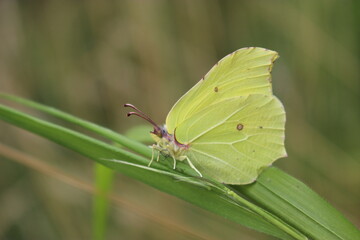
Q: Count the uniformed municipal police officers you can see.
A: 0